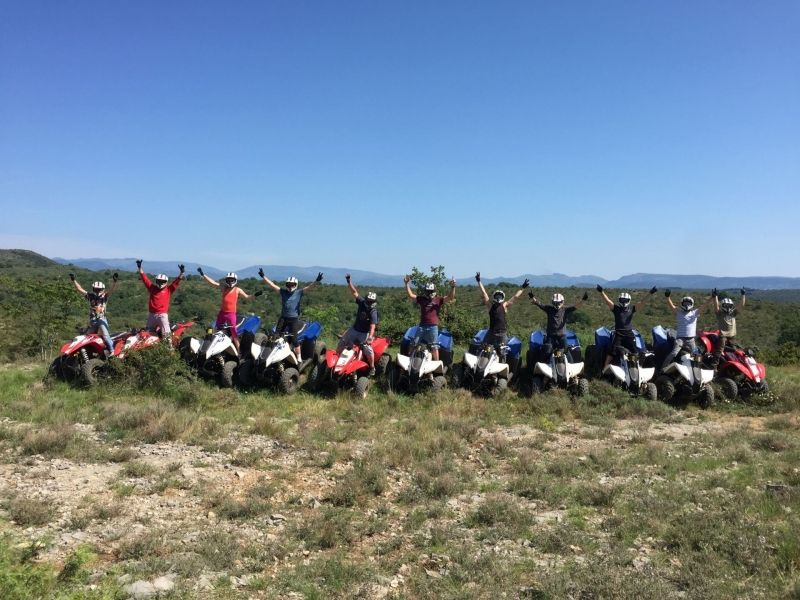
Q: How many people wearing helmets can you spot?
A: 11